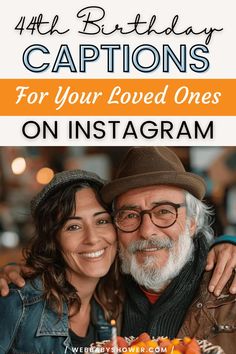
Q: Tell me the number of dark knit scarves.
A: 1